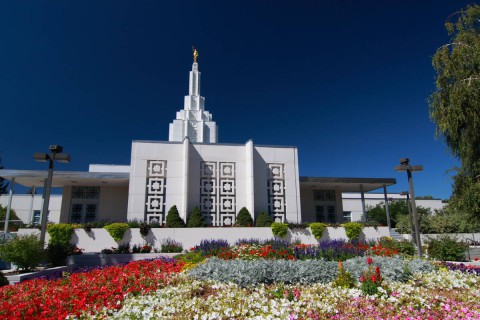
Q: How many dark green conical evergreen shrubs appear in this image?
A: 4